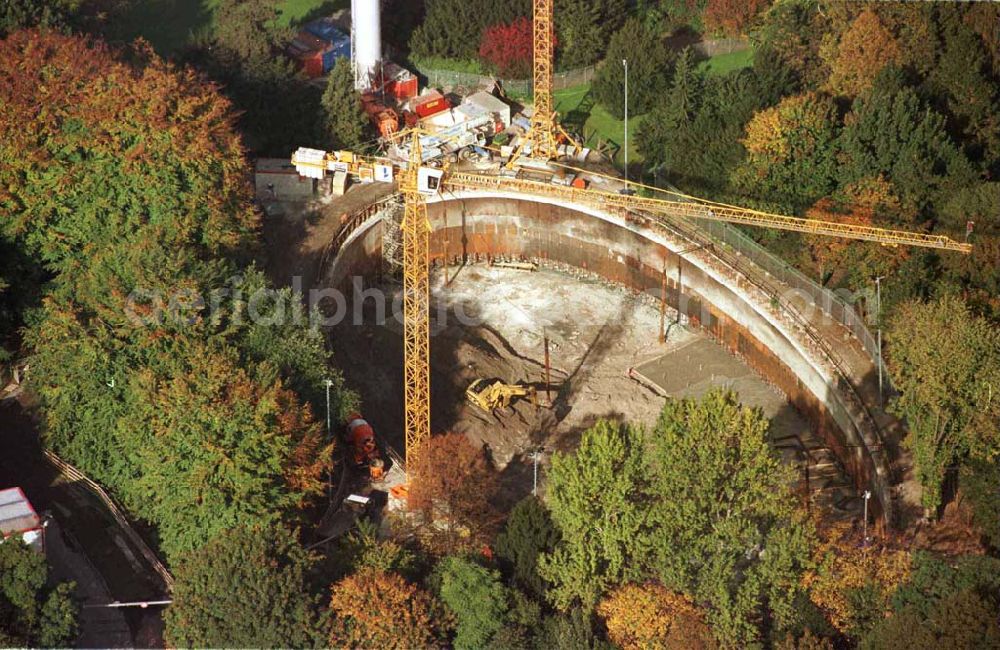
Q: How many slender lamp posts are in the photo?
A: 5